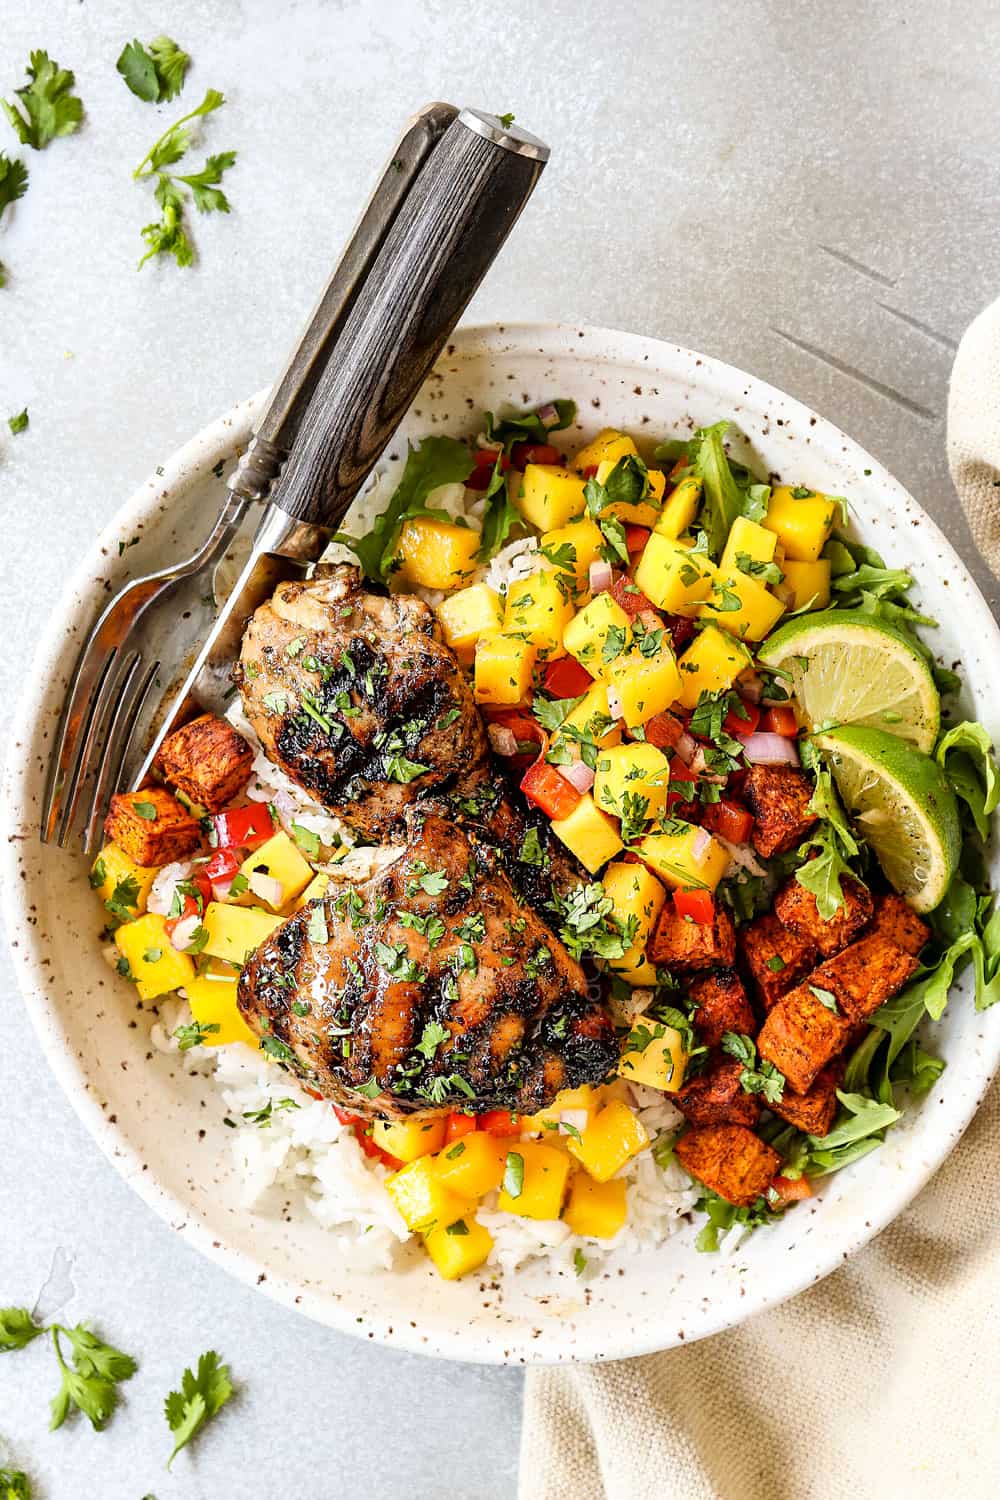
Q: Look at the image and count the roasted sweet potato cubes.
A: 13